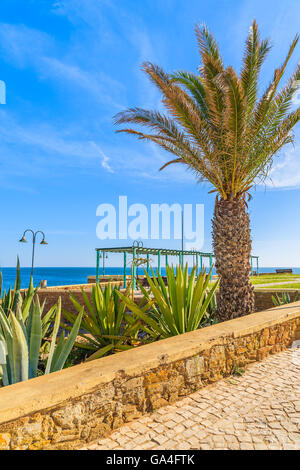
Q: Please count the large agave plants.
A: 3